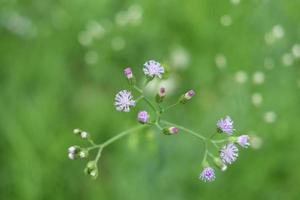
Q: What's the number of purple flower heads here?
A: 11